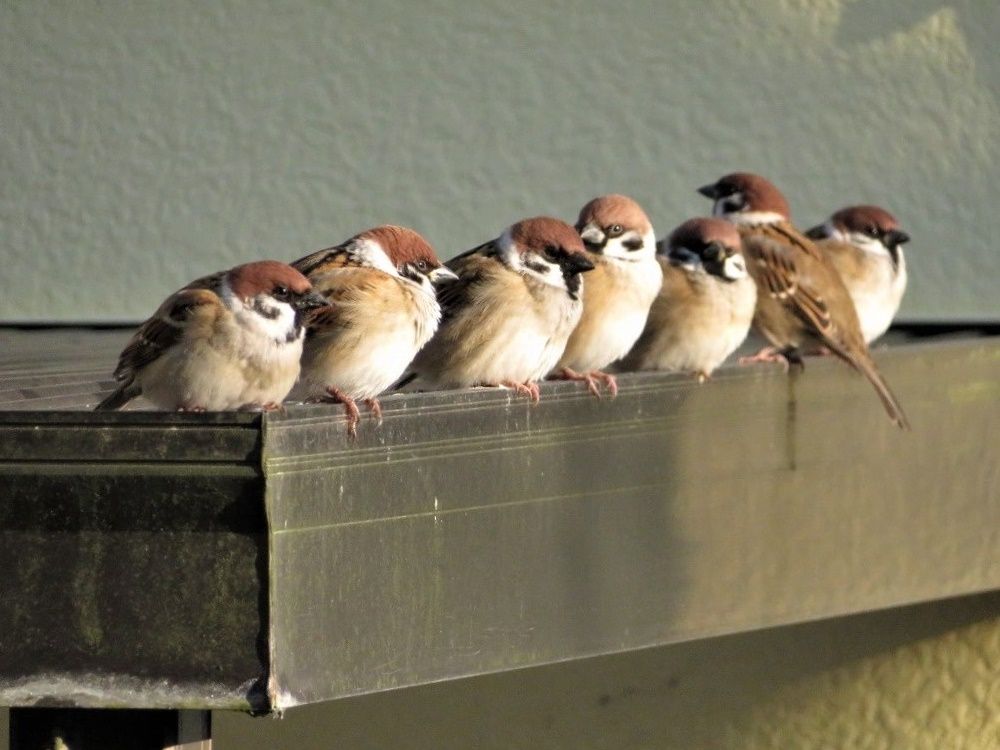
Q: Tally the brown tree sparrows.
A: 7